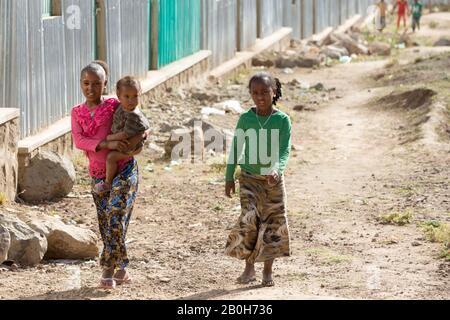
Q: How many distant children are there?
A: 3